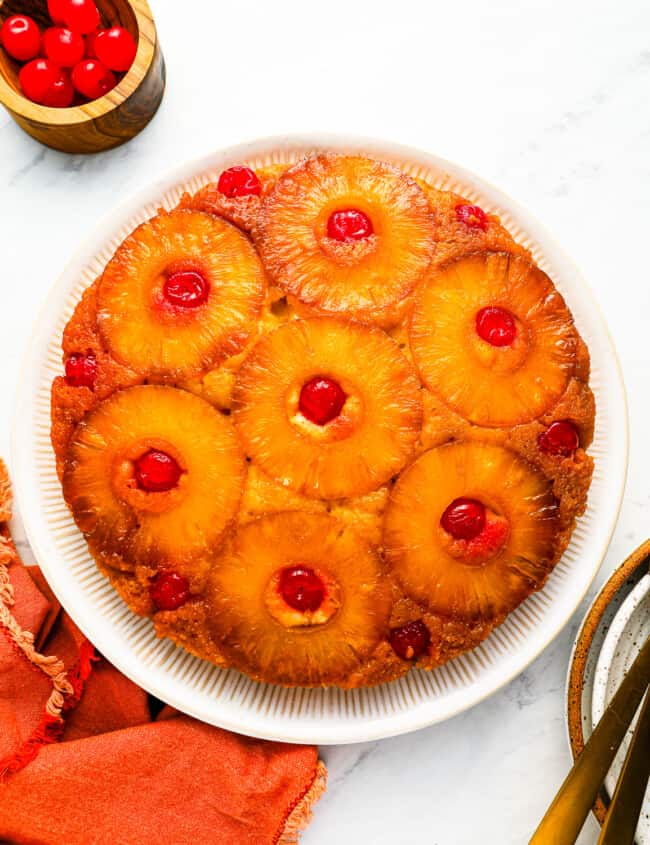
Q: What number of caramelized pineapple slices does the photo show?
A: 7